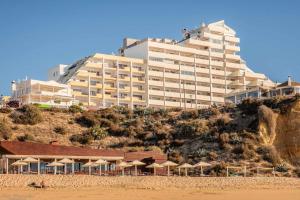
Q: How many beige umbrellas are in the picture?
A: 12